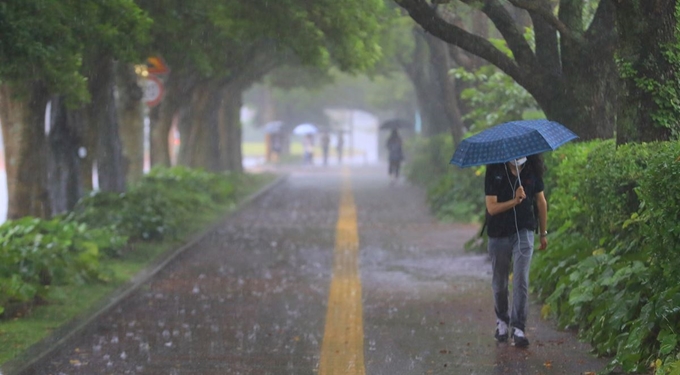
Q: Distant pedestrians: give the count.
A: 5